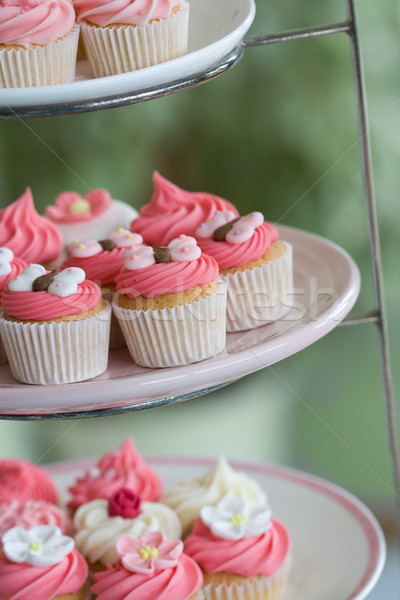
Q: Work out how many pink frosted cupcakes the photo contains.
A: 15